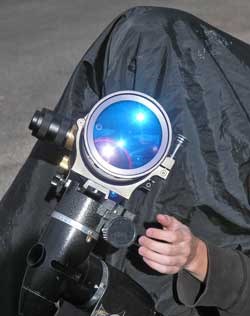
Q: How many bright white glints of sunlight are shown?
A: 3